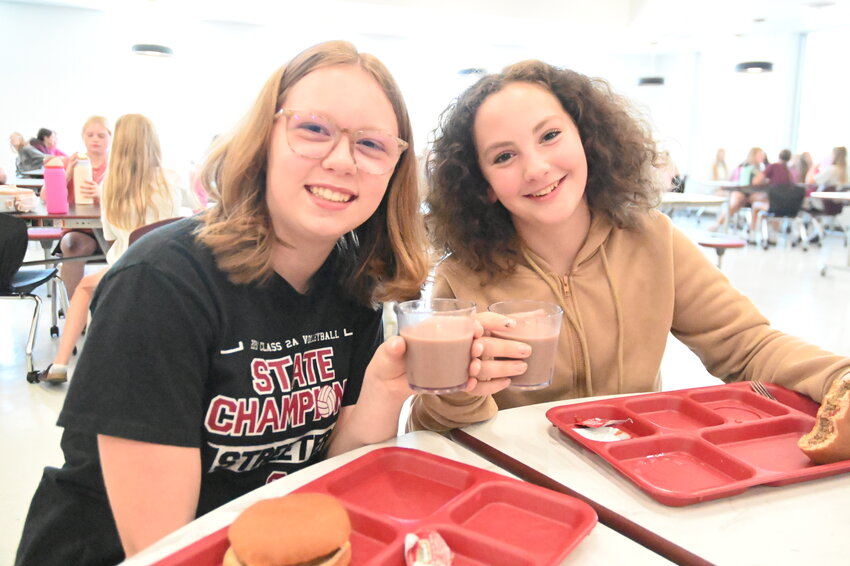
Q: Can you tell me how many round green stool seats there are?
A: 0